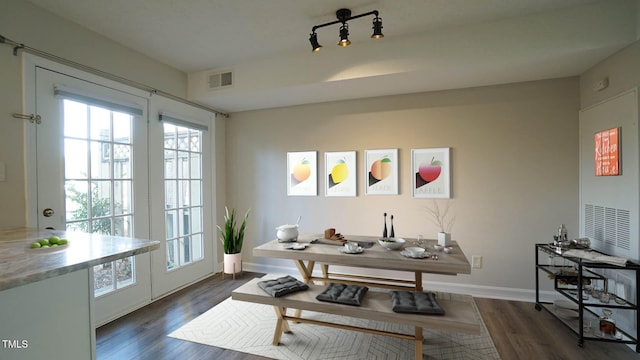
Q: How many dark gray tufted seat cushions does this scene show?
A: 3